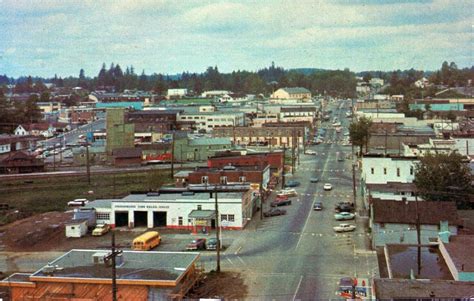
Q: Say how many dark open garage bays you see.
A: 3